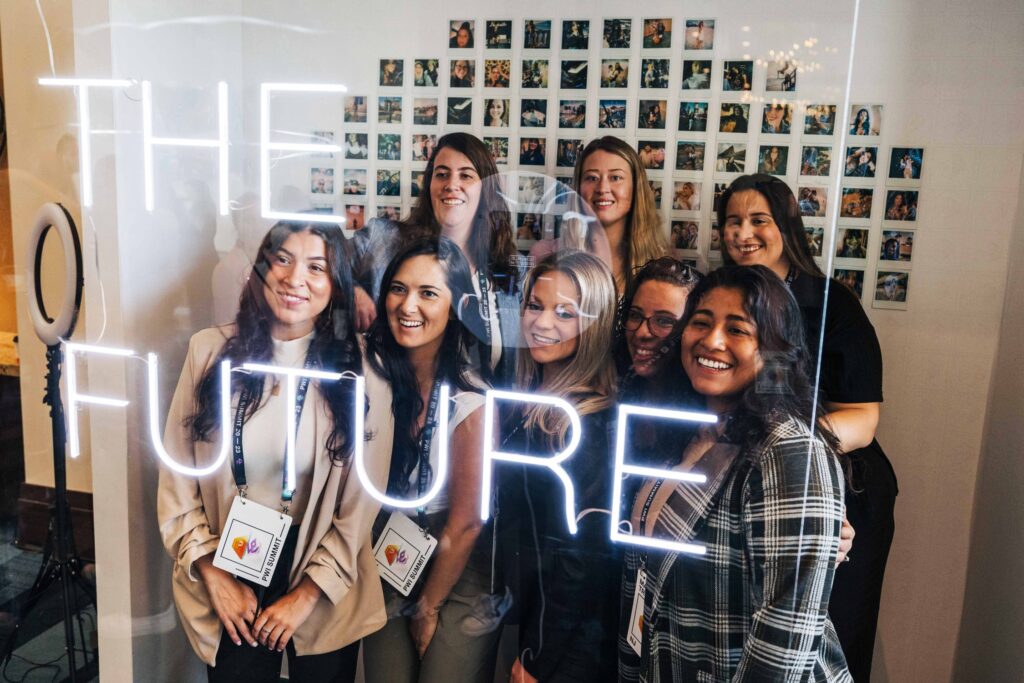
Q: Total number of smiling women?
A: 8